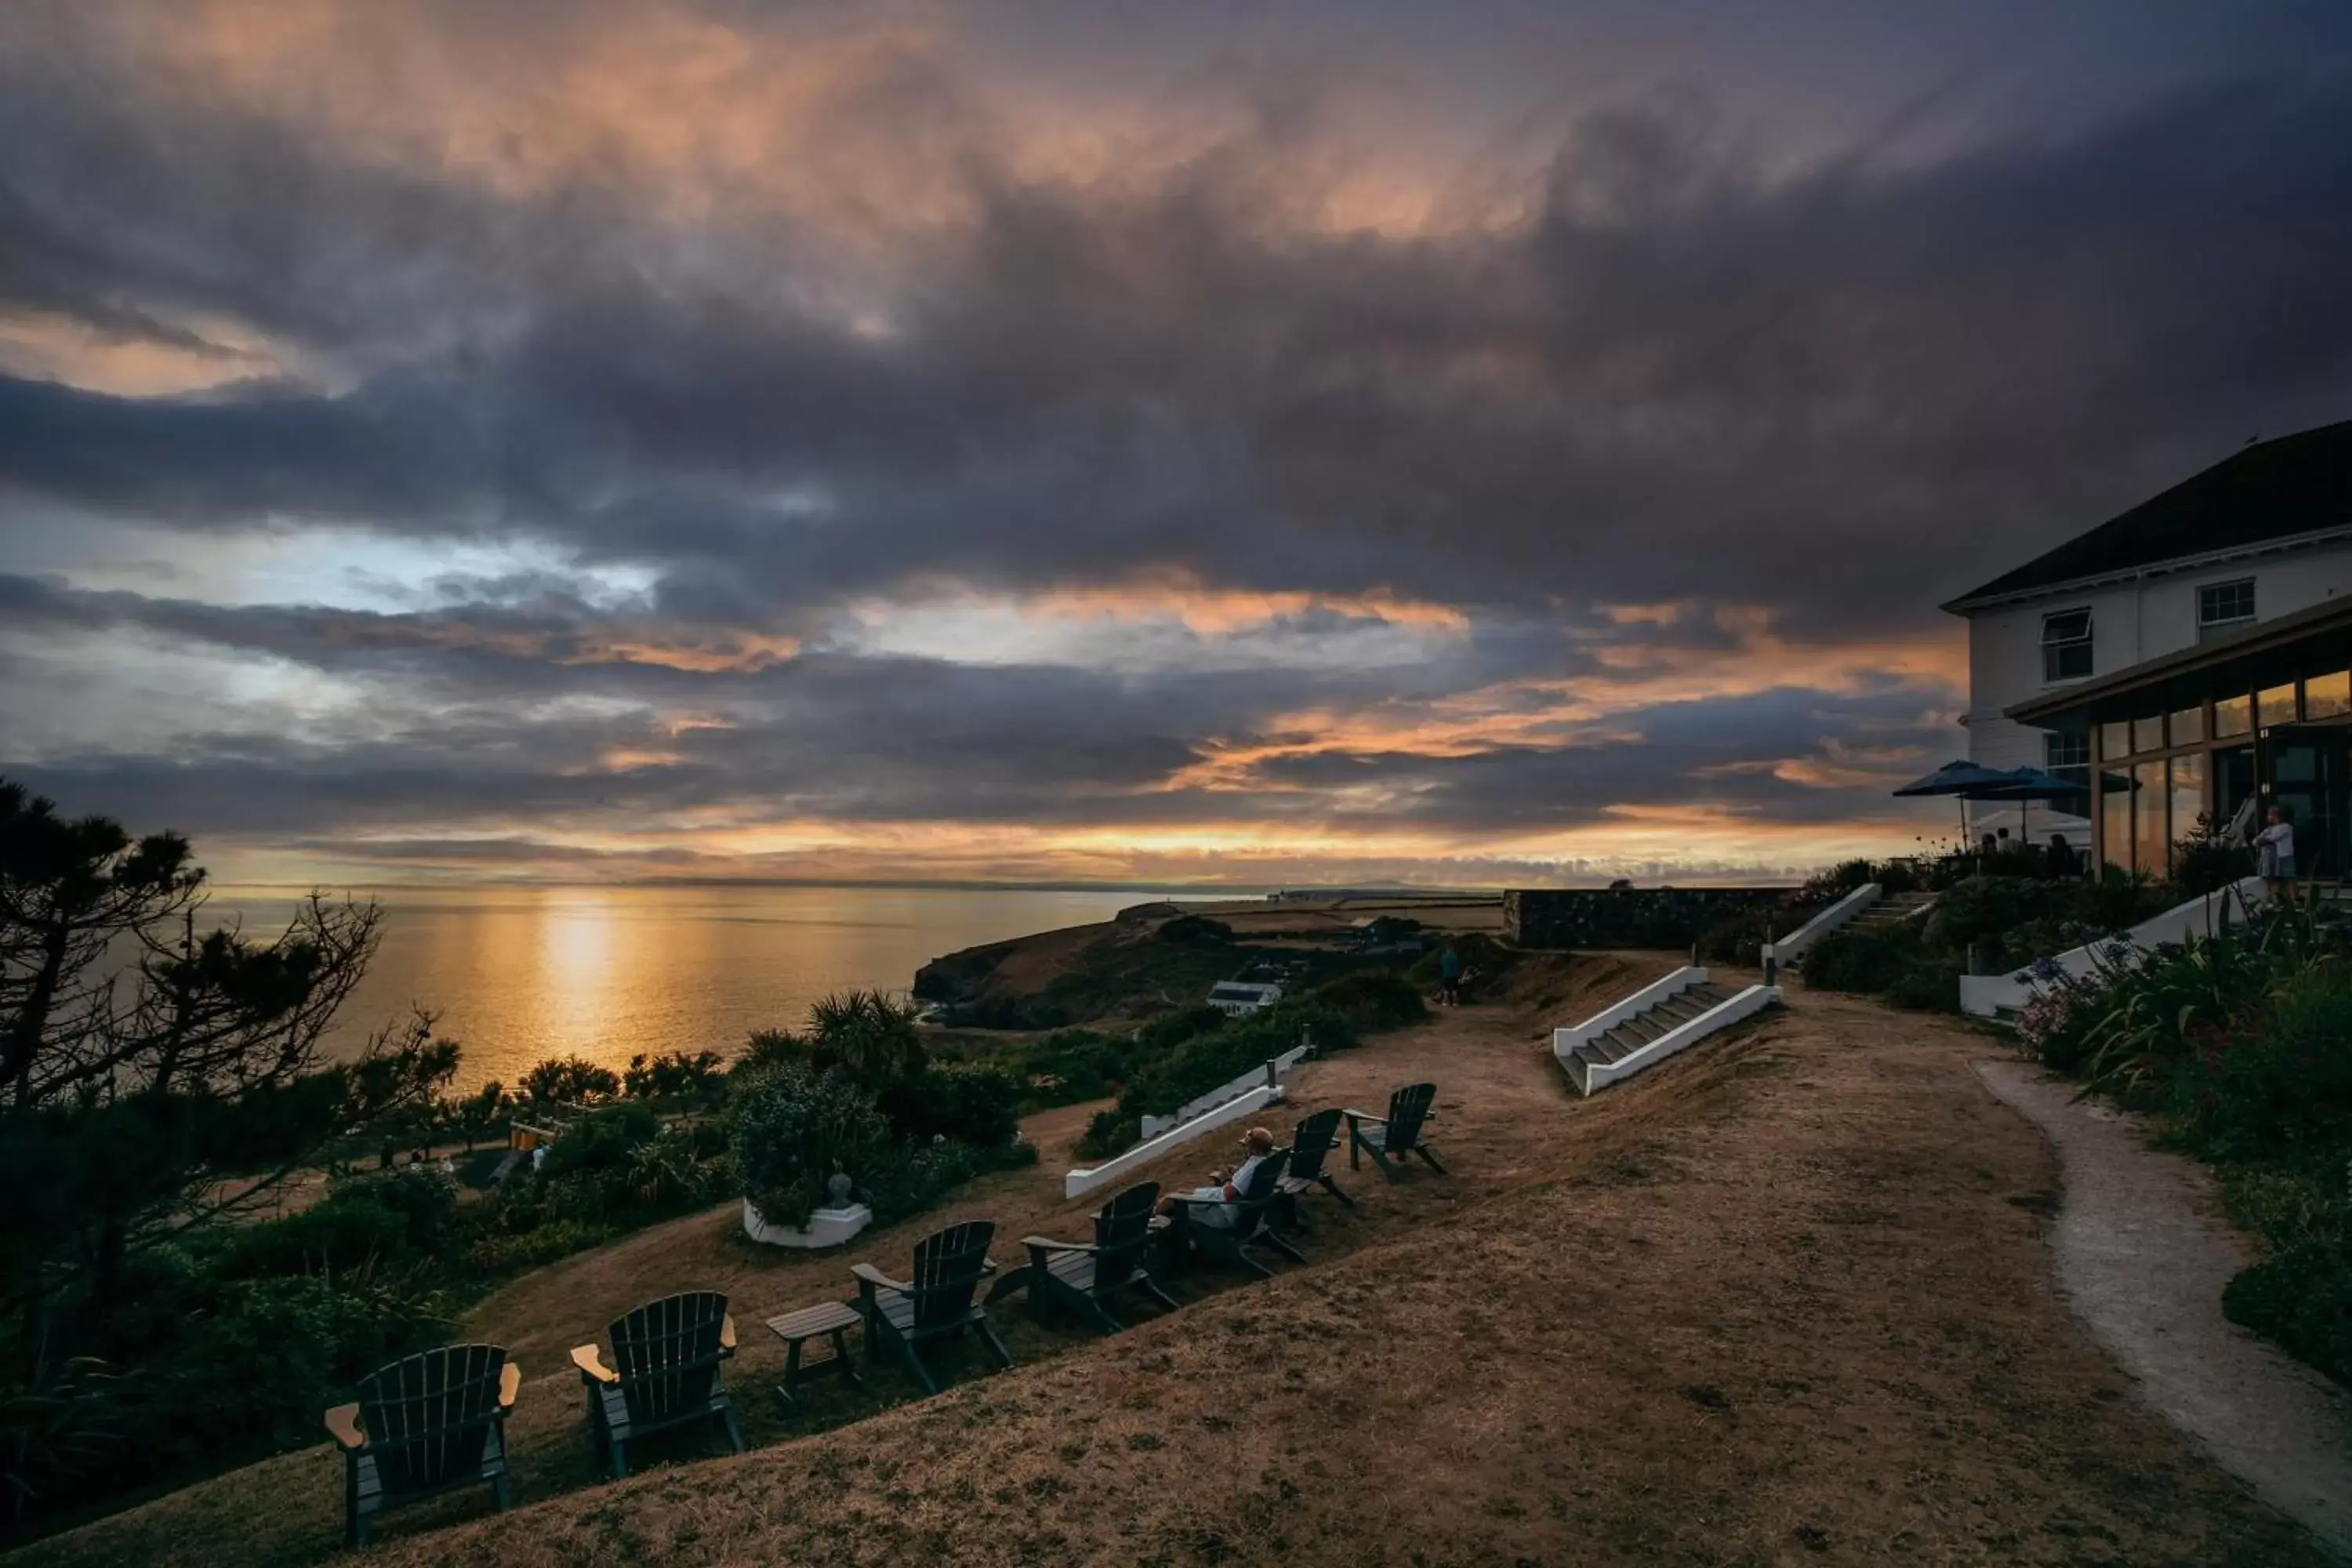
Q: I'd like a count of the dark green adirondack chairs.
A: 7